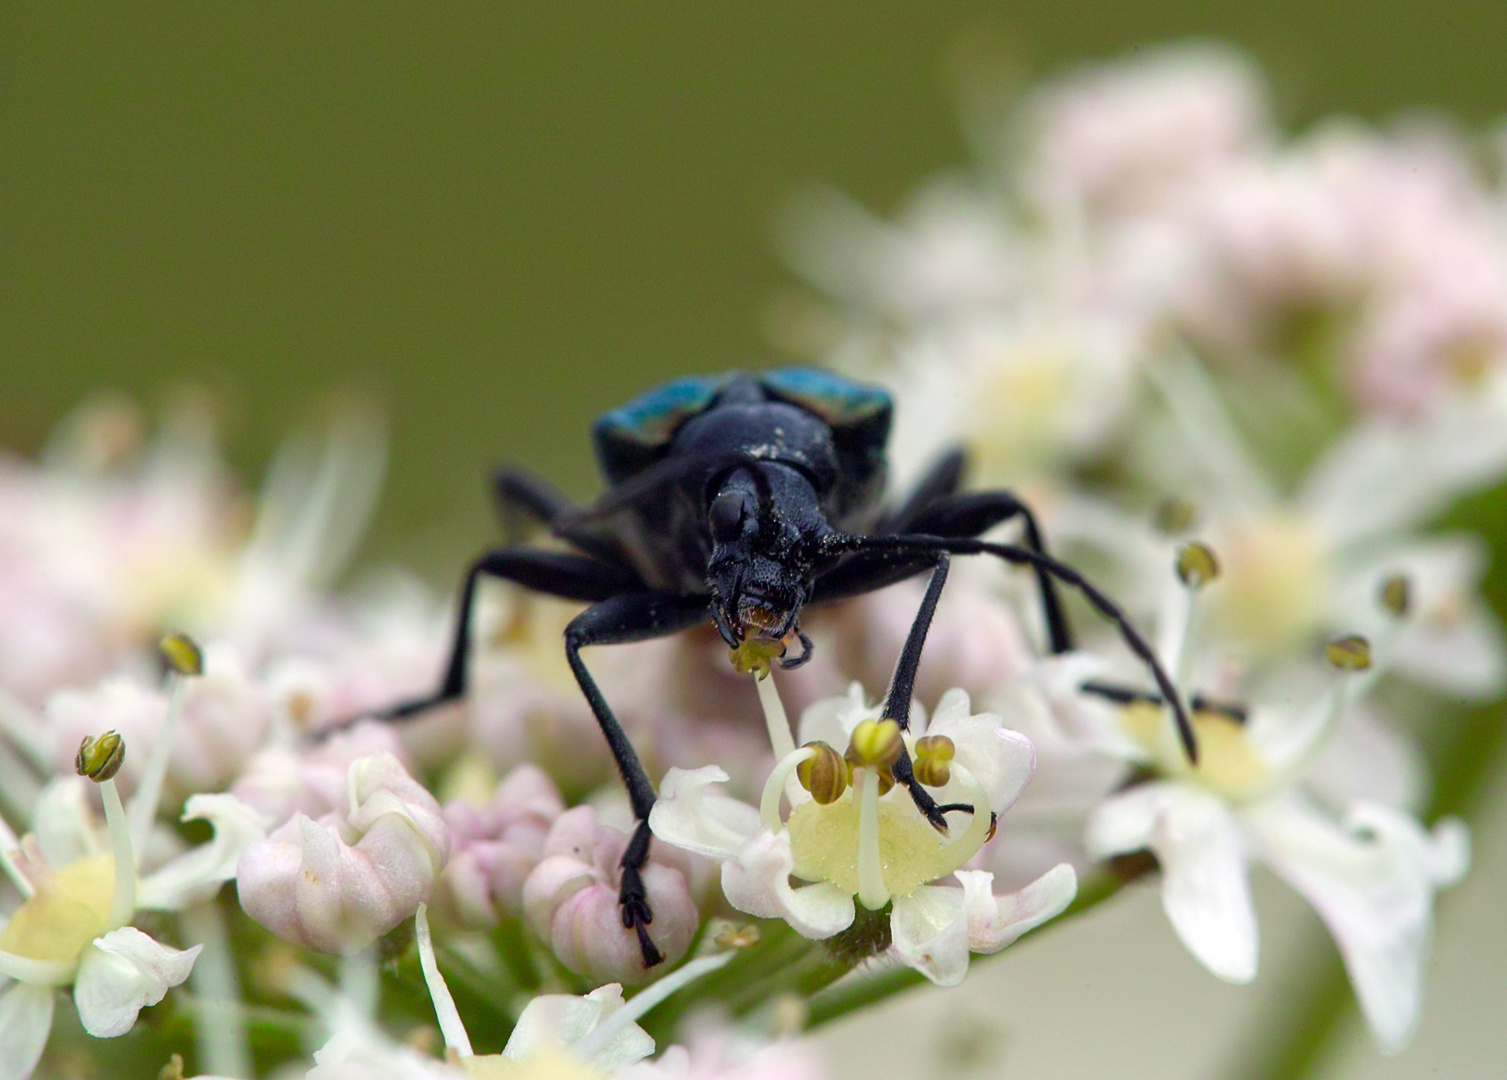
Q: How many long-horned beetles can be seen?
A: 1